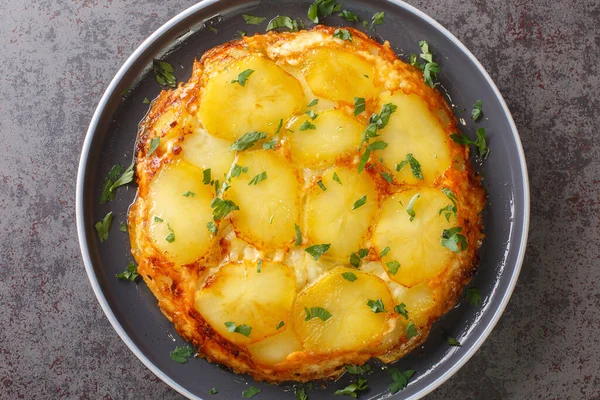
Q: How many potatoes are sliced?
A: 10